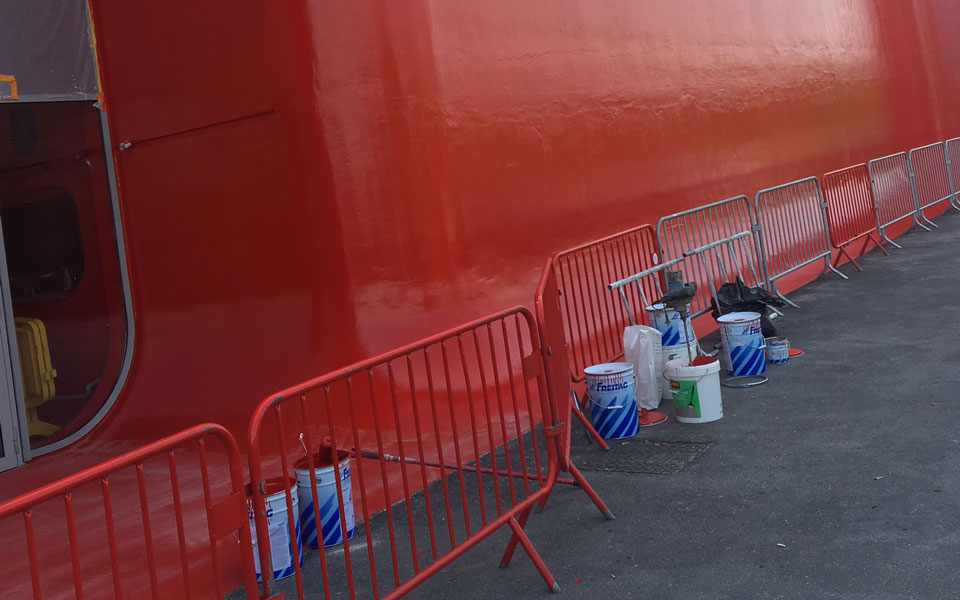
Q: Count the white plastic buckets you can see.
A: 2